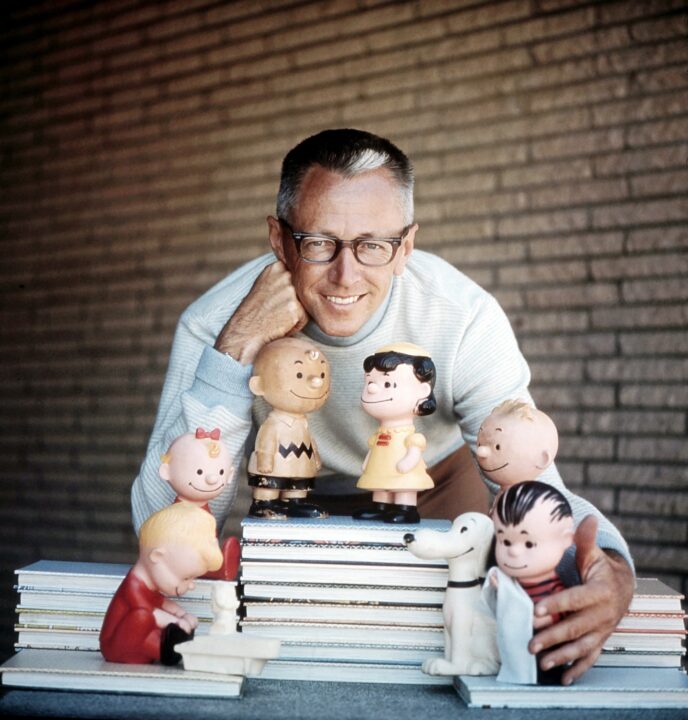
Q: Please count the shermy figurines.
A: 0